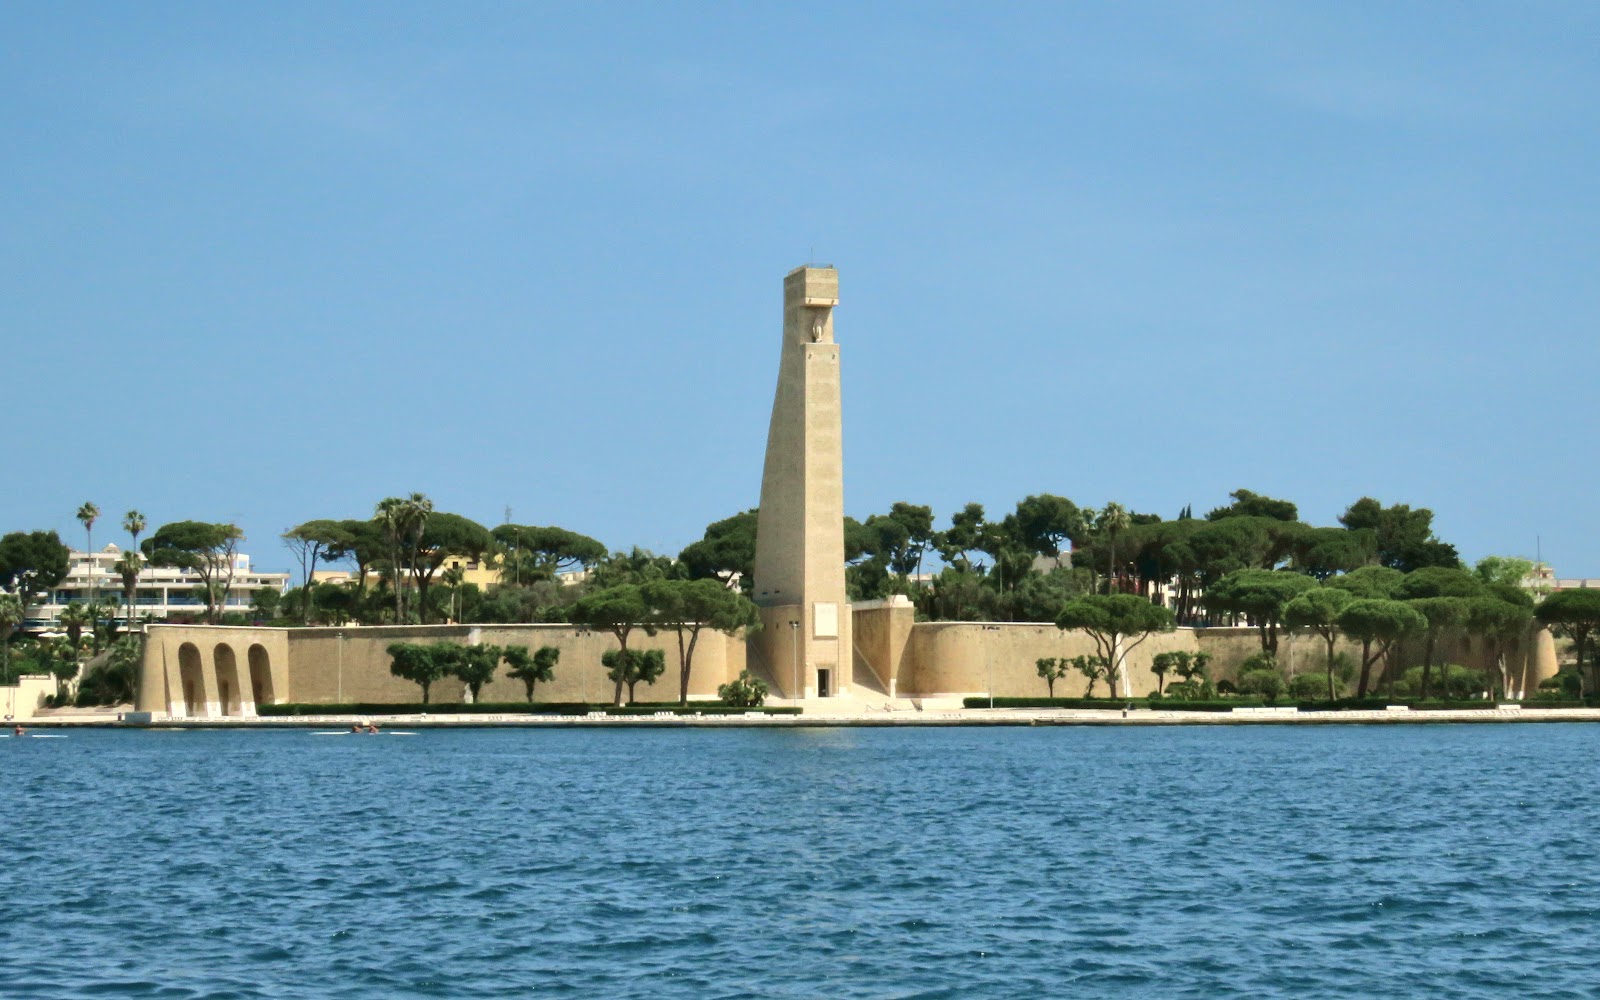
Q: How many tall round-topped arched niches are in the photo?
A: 3